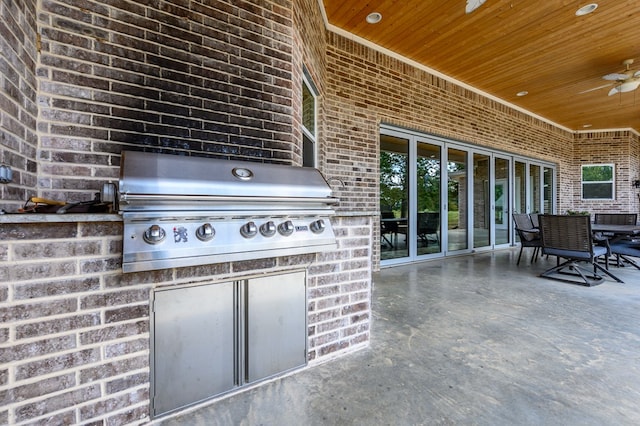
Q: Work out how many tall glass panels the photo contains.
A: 8